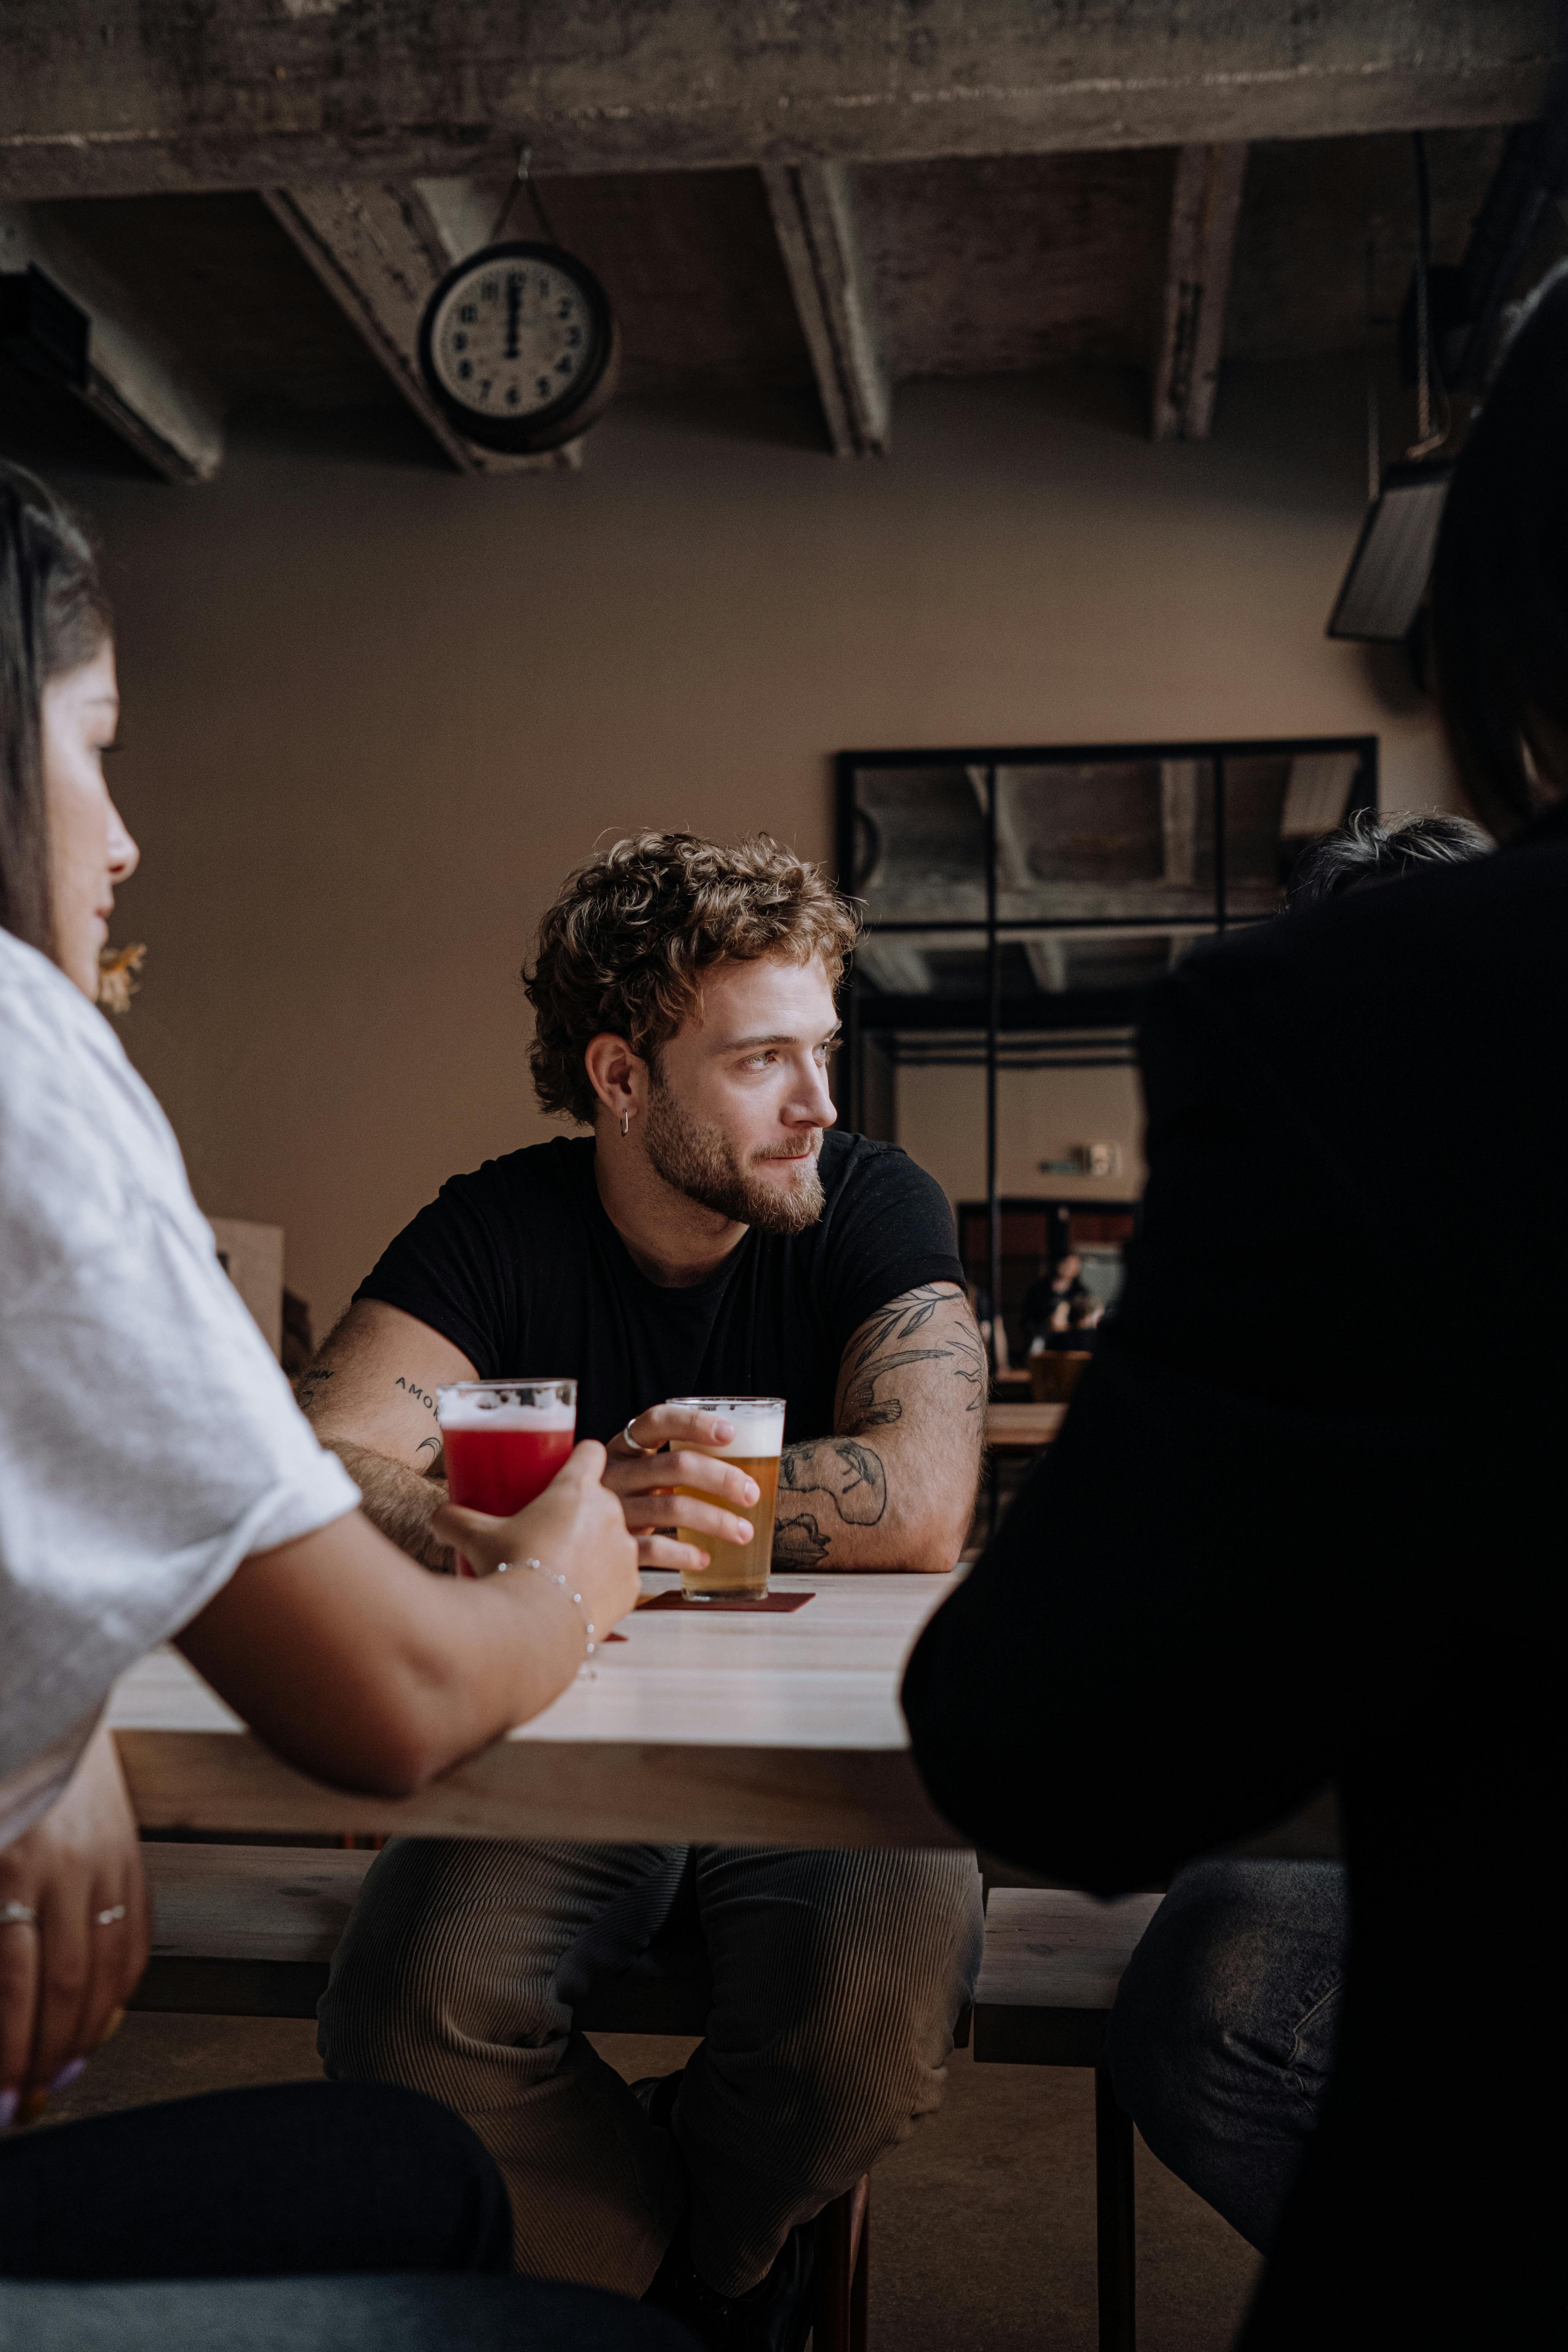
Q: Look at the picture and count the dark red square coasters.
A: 2